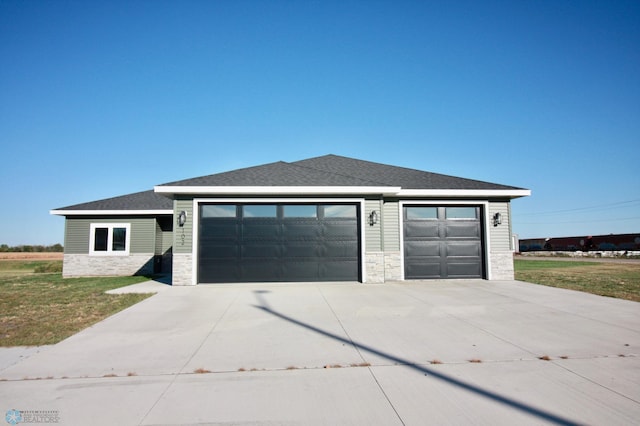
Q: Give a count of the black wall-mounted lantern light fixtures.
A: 3